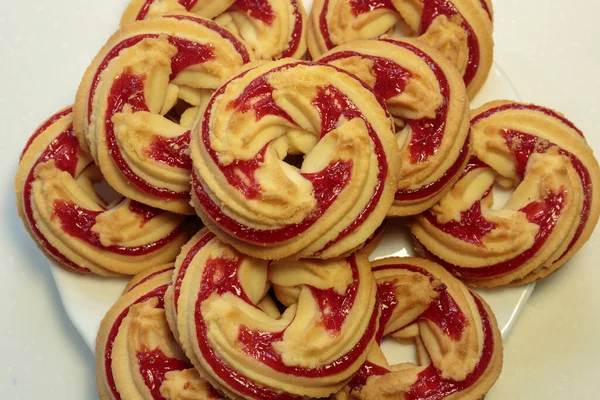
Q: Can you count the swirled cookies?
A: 10